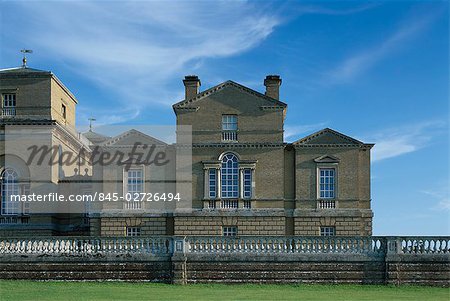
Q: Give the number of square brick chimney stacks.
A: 2